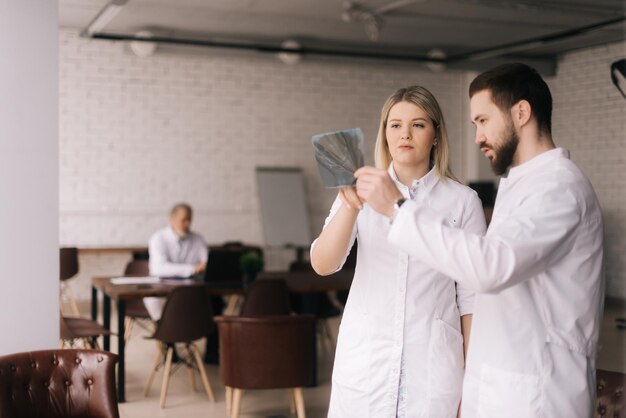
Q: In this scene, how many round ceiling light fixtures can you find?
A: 3